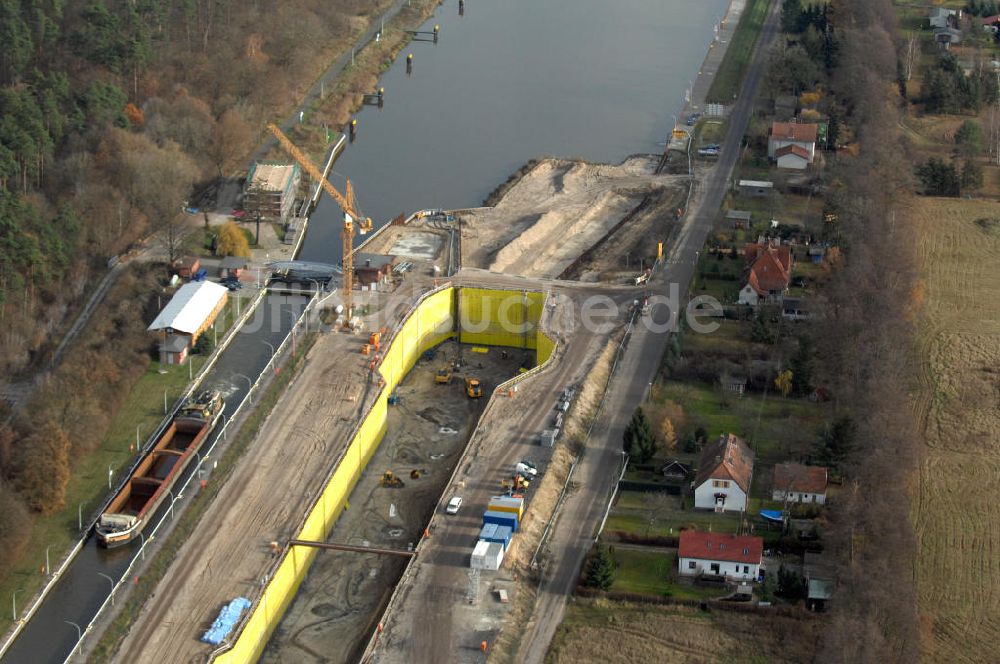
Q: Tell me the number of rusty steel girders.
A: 1